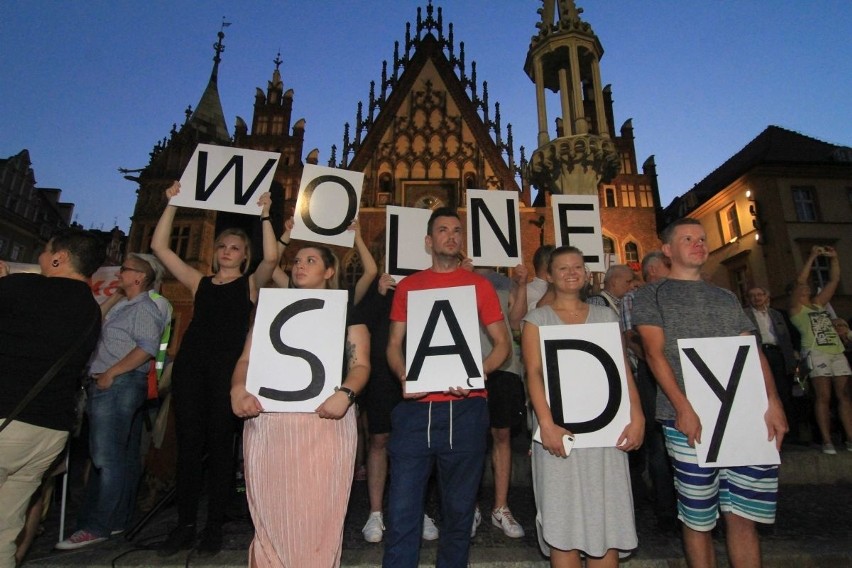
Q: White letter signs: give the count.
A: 9